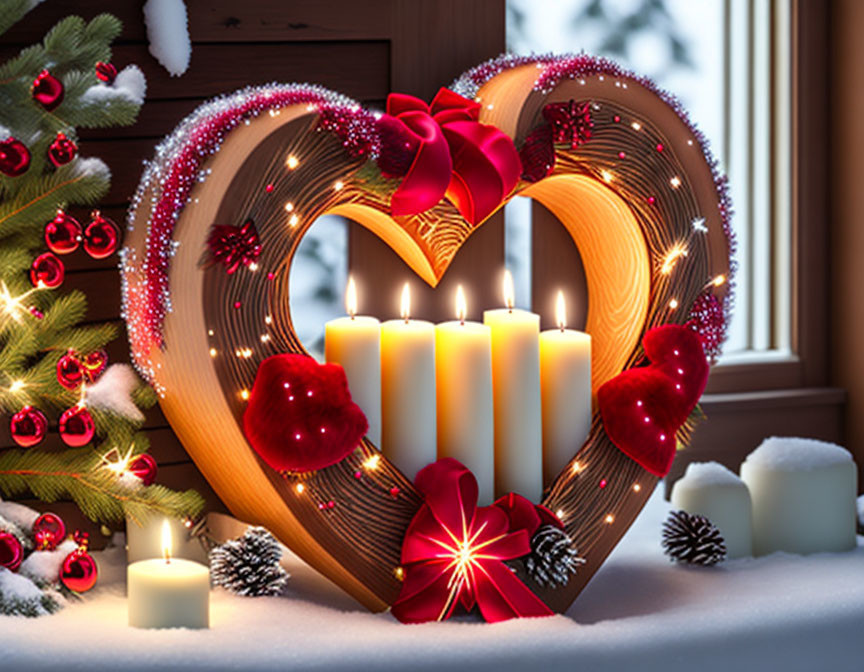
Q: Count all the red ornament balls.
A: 15